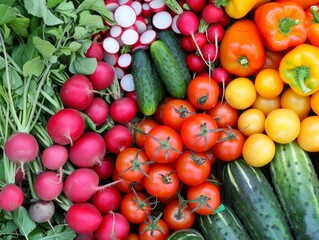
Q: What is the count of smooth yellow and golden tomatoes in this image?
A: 9